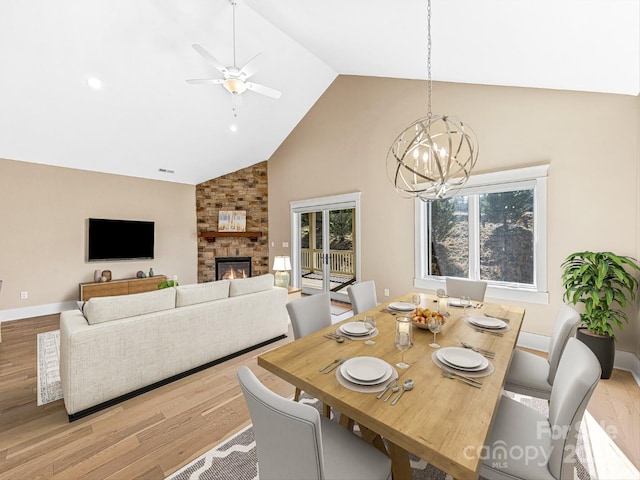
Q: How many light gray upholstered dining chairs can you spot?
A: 6